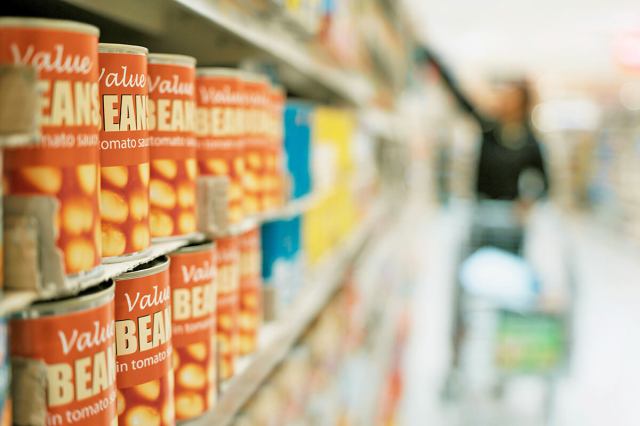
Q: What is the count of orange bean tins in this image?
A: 11